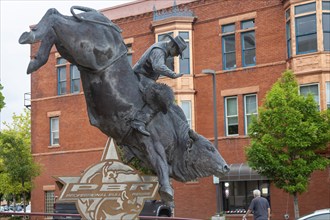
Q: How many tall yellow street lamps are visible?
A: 0